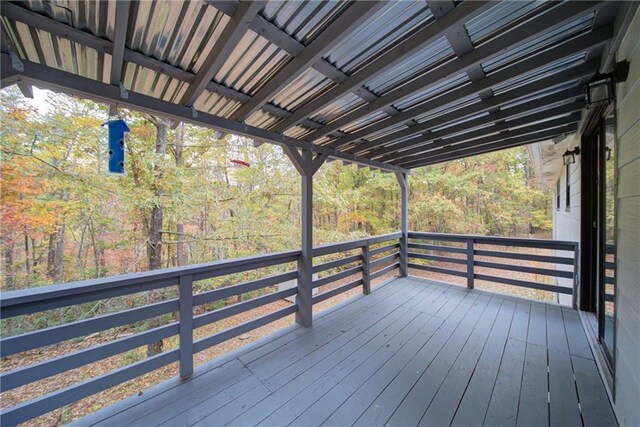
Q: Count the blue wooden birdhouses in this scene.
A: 1